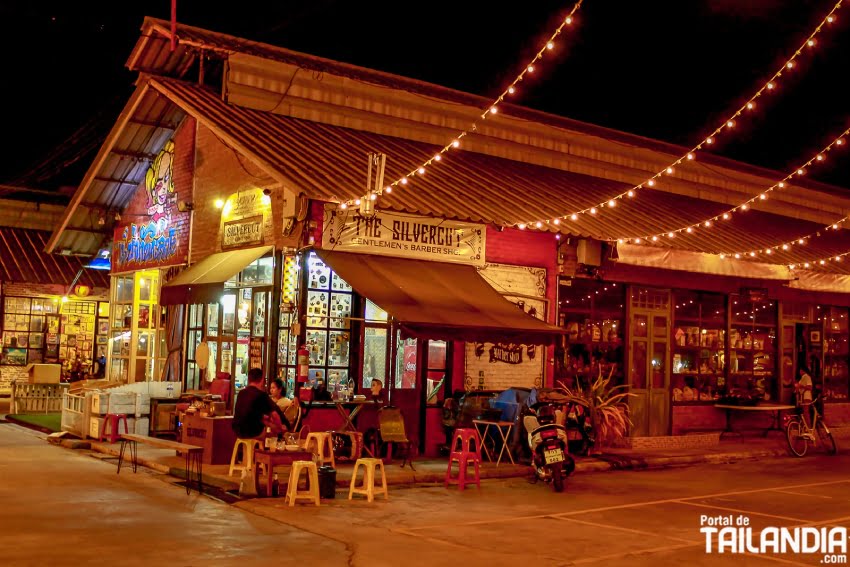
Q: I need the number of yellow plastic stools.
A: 4